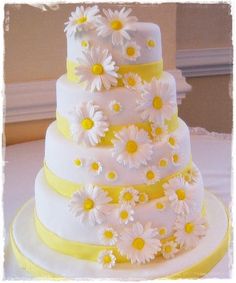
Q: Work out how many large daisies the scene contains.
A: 10